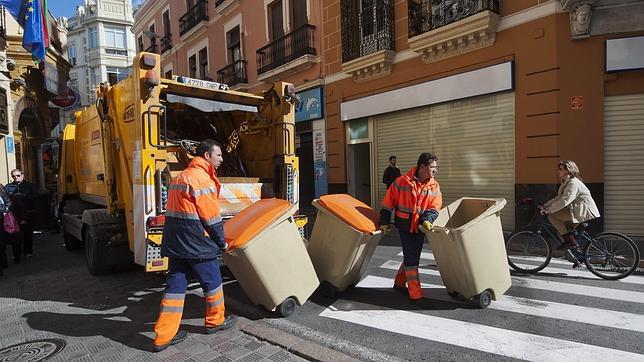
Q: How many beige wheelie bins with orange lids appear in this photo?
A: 2